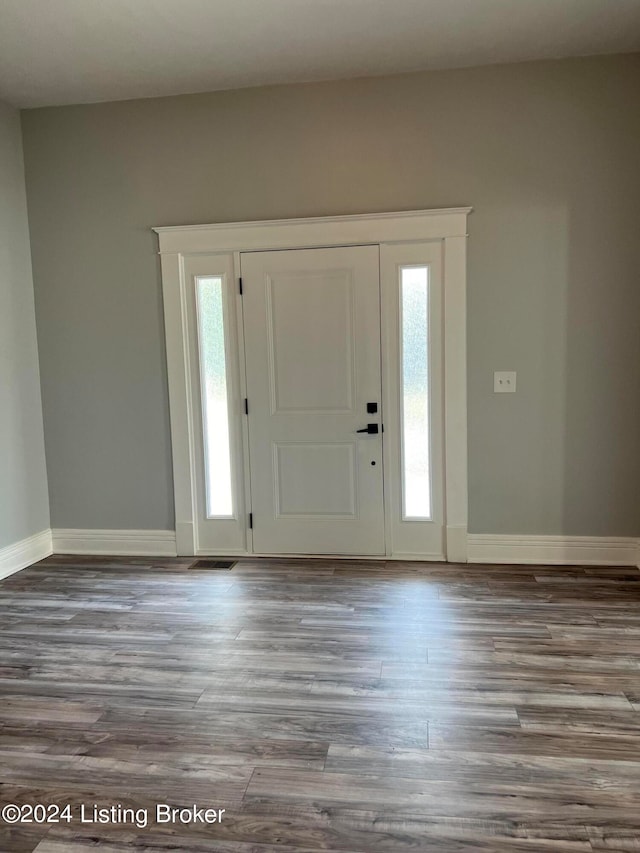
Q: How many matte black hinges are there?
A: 3